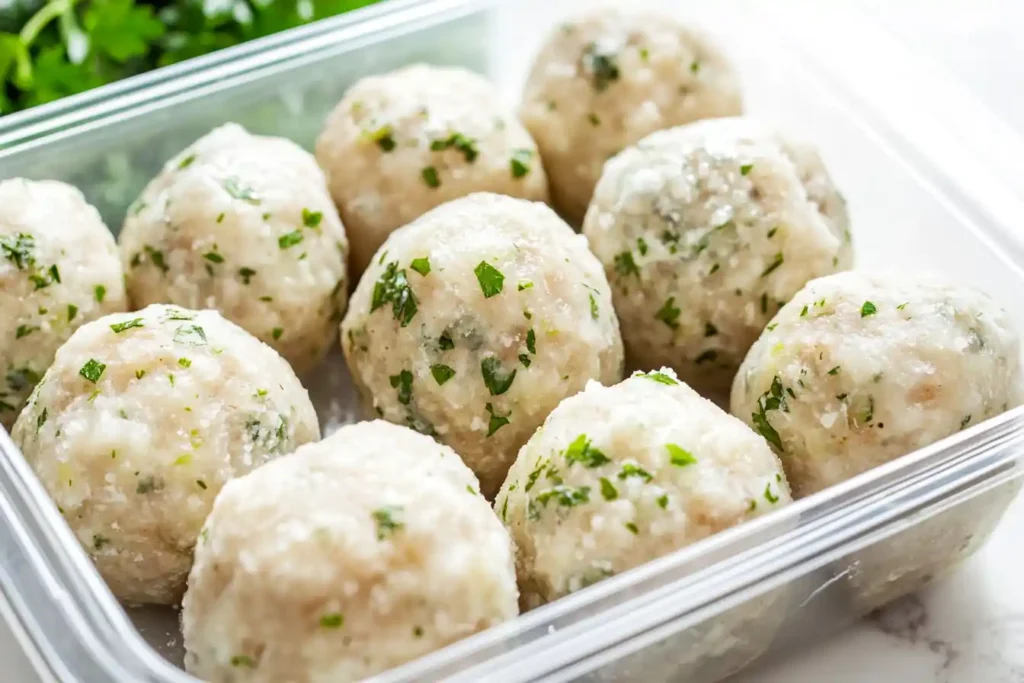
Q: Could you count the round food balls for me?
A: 10